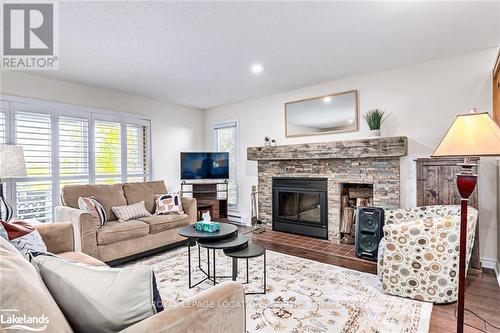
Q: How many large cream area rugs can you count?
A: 1